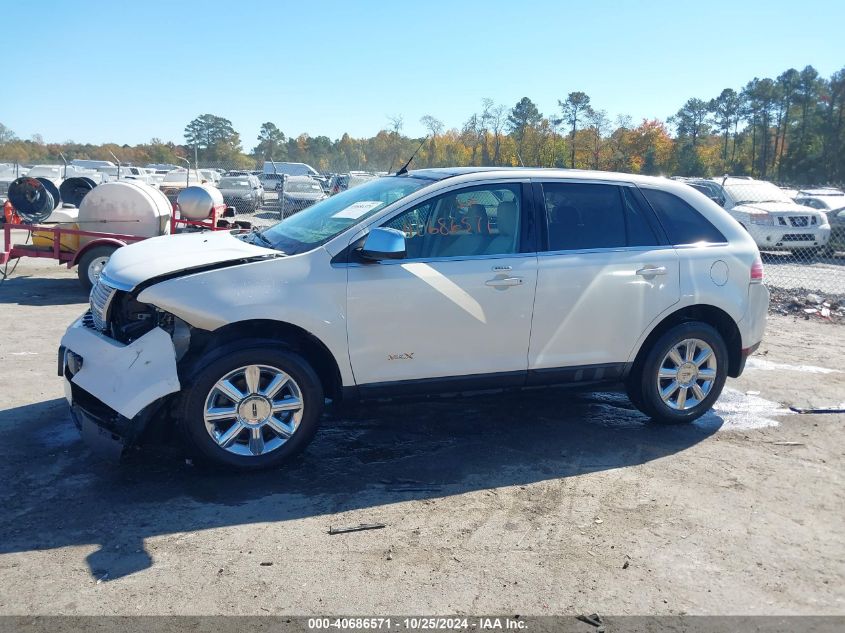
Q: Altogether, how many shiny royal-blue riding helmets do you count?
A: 0